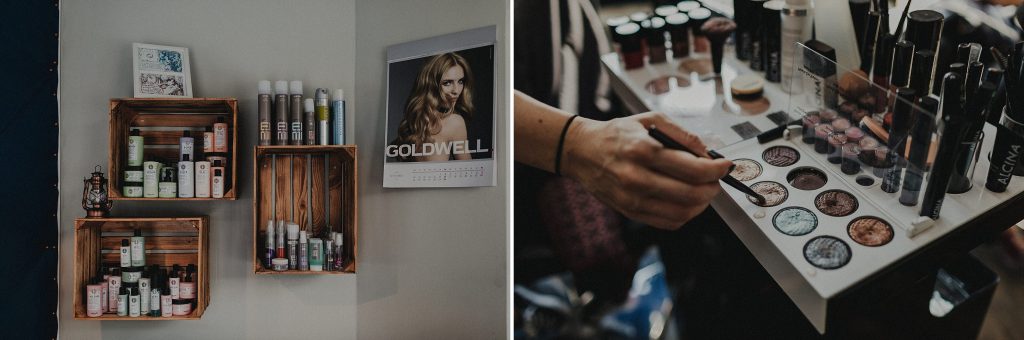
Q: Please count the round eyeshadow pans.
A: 8